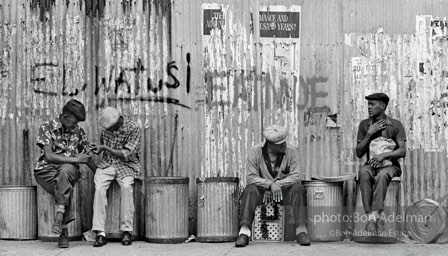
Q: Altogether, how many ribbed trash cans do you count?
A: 7